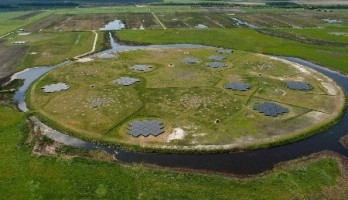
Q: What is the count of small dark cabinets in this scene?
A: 4